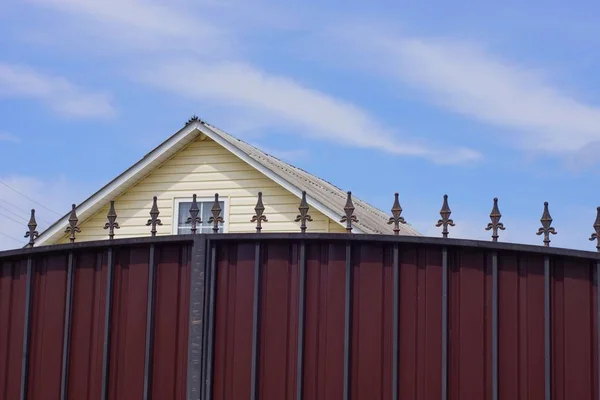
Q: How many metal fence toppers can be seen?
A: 14